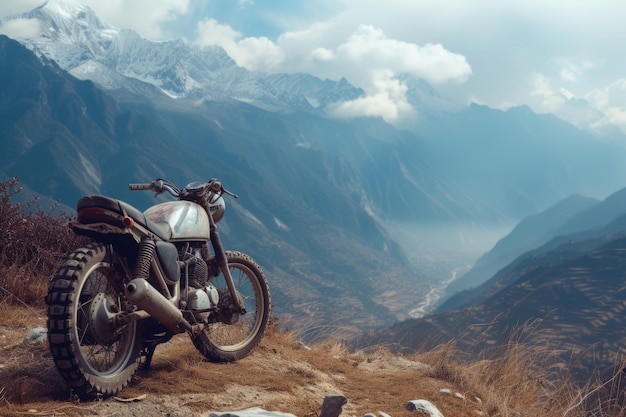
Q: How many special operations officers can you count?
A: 0